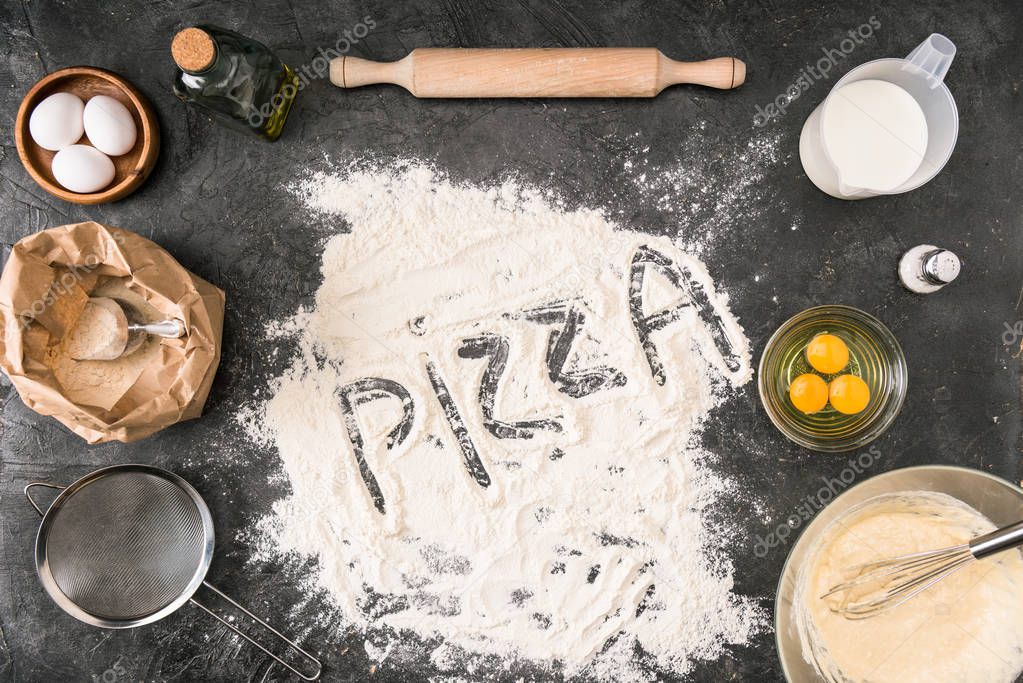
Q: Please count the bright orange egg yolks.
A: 3